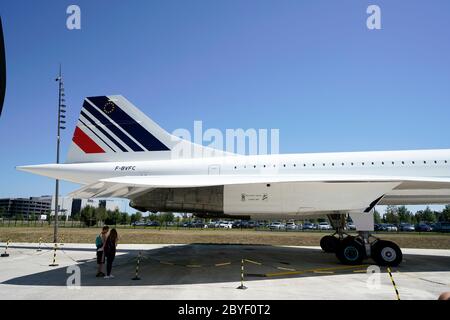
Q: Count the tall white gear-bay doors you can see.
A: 1